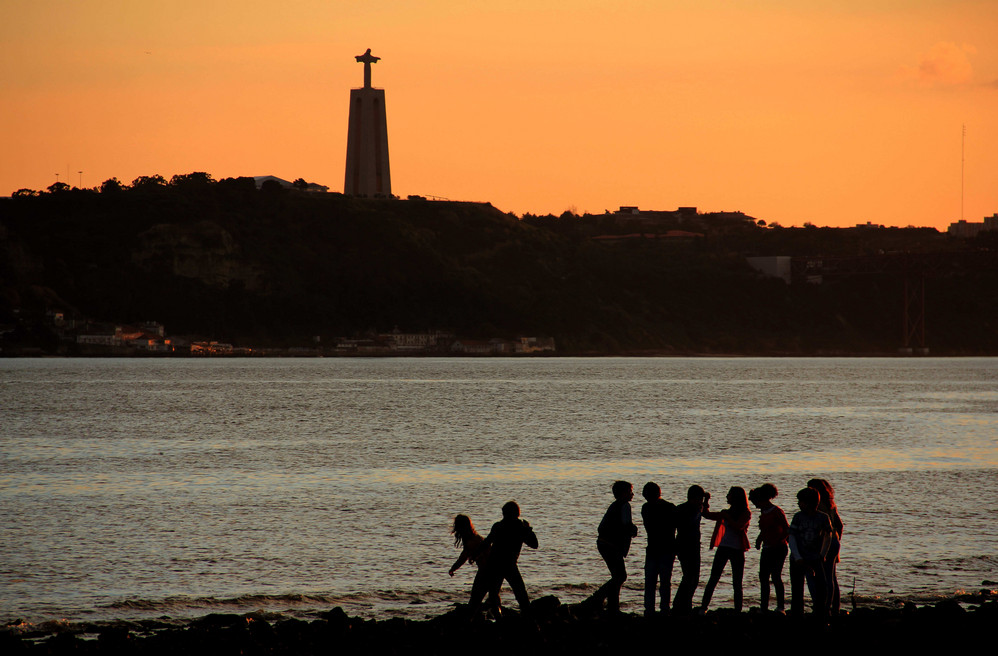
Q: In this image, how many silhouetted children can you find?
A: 9